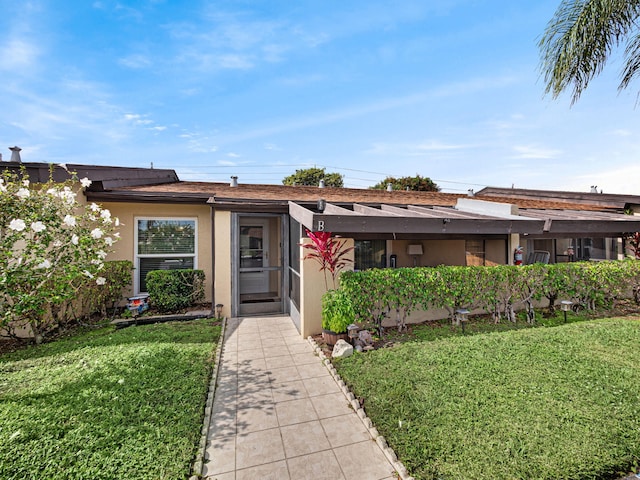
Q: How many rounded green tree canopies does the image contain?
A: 2